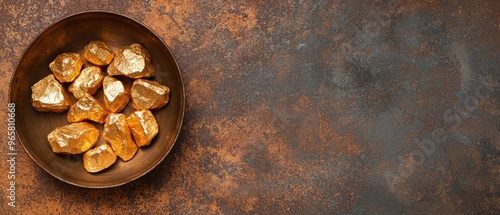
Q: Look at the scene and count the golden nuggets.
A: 12